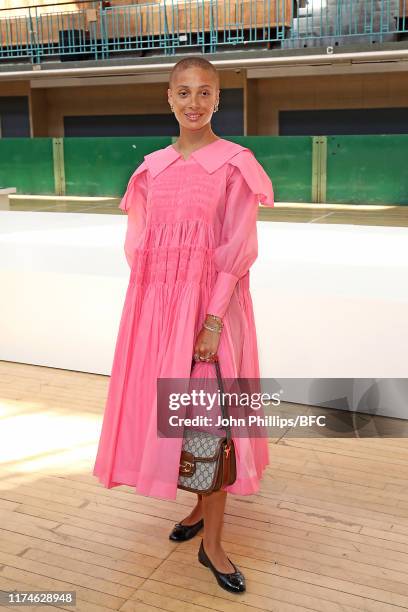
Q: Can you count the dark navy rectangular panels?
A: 4